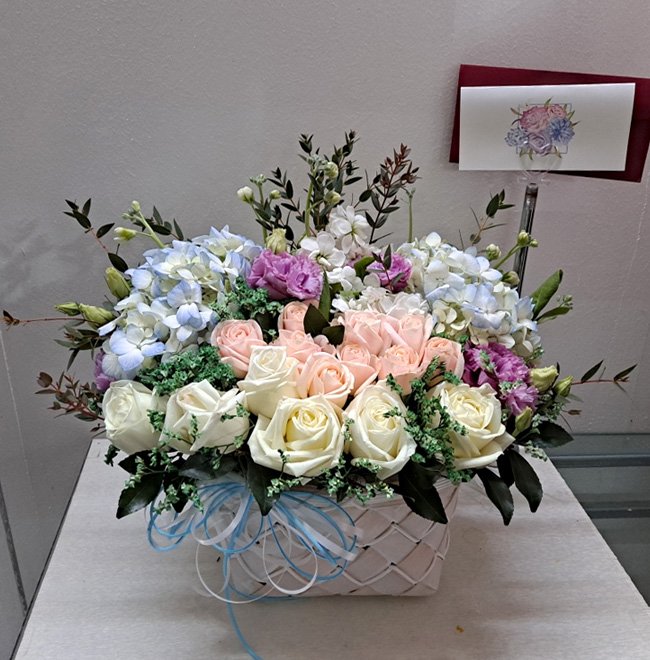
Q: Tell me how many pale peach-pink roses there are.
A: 9